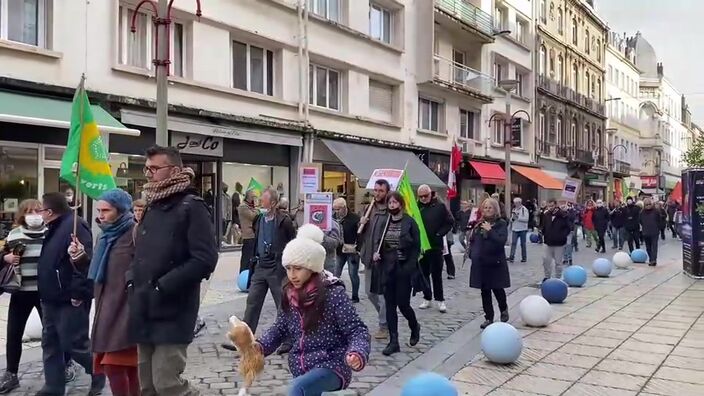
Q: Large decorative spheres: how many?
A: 11